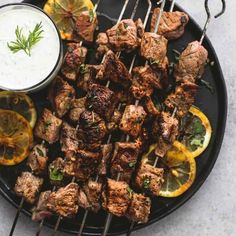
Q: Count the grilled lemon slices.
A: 5